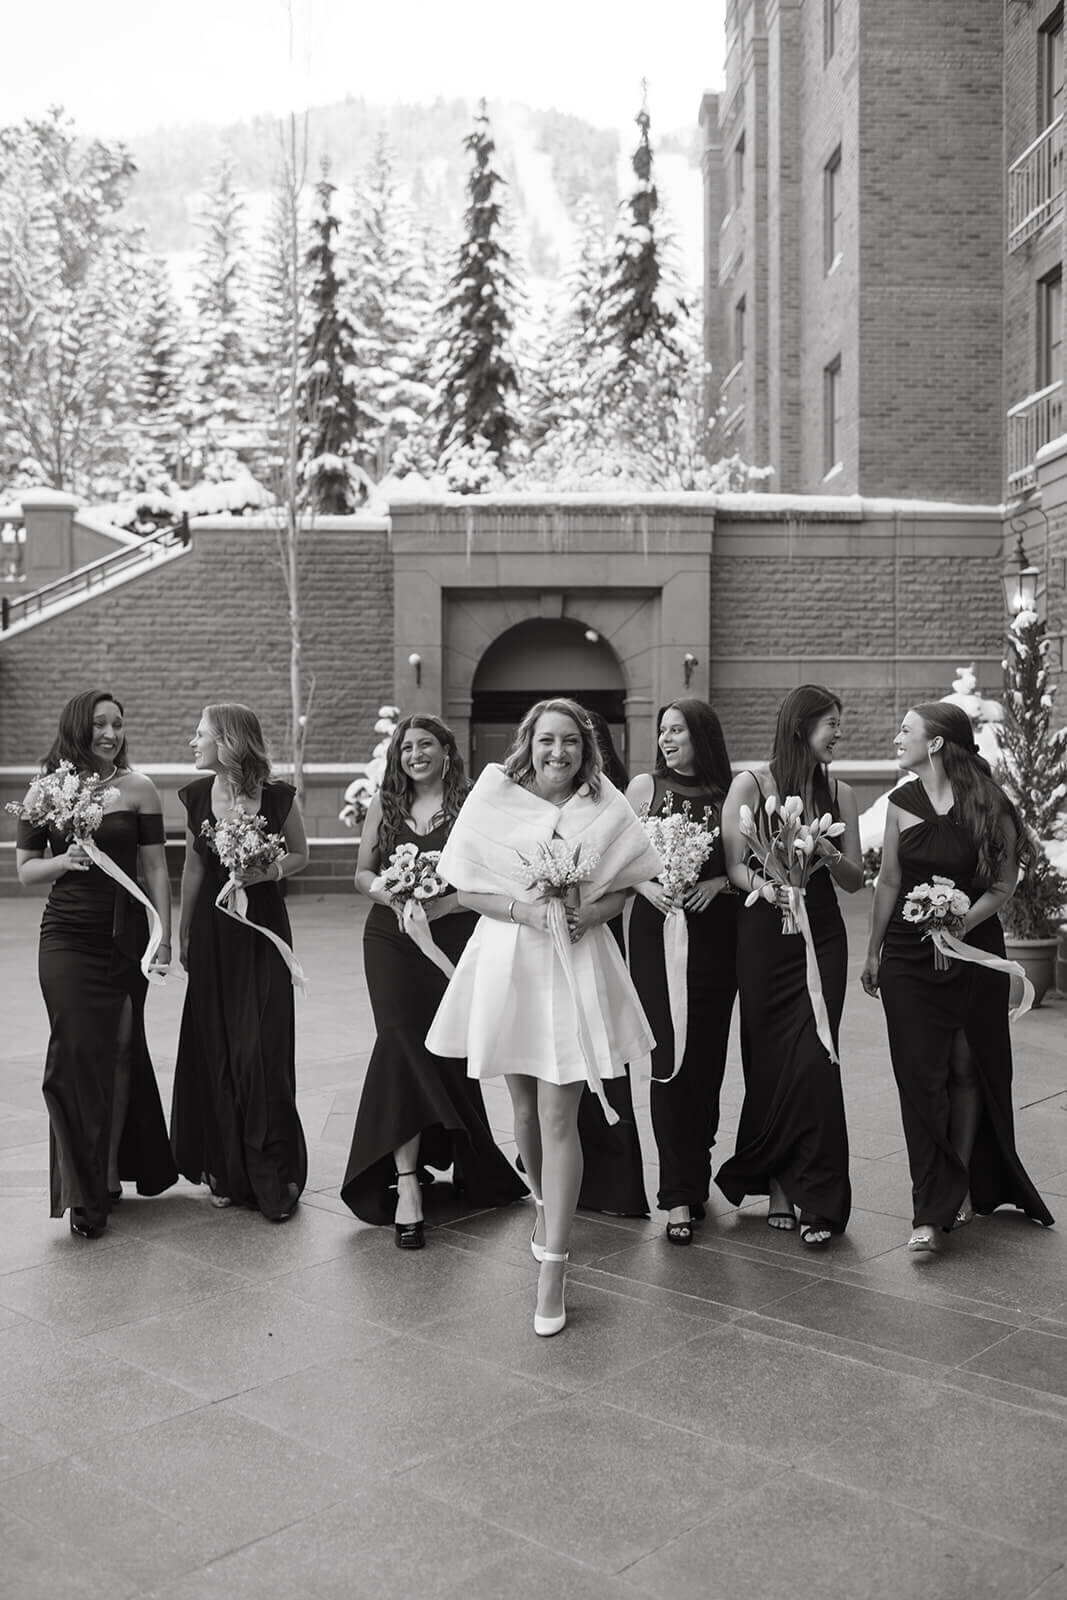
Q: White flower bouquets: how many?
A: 7